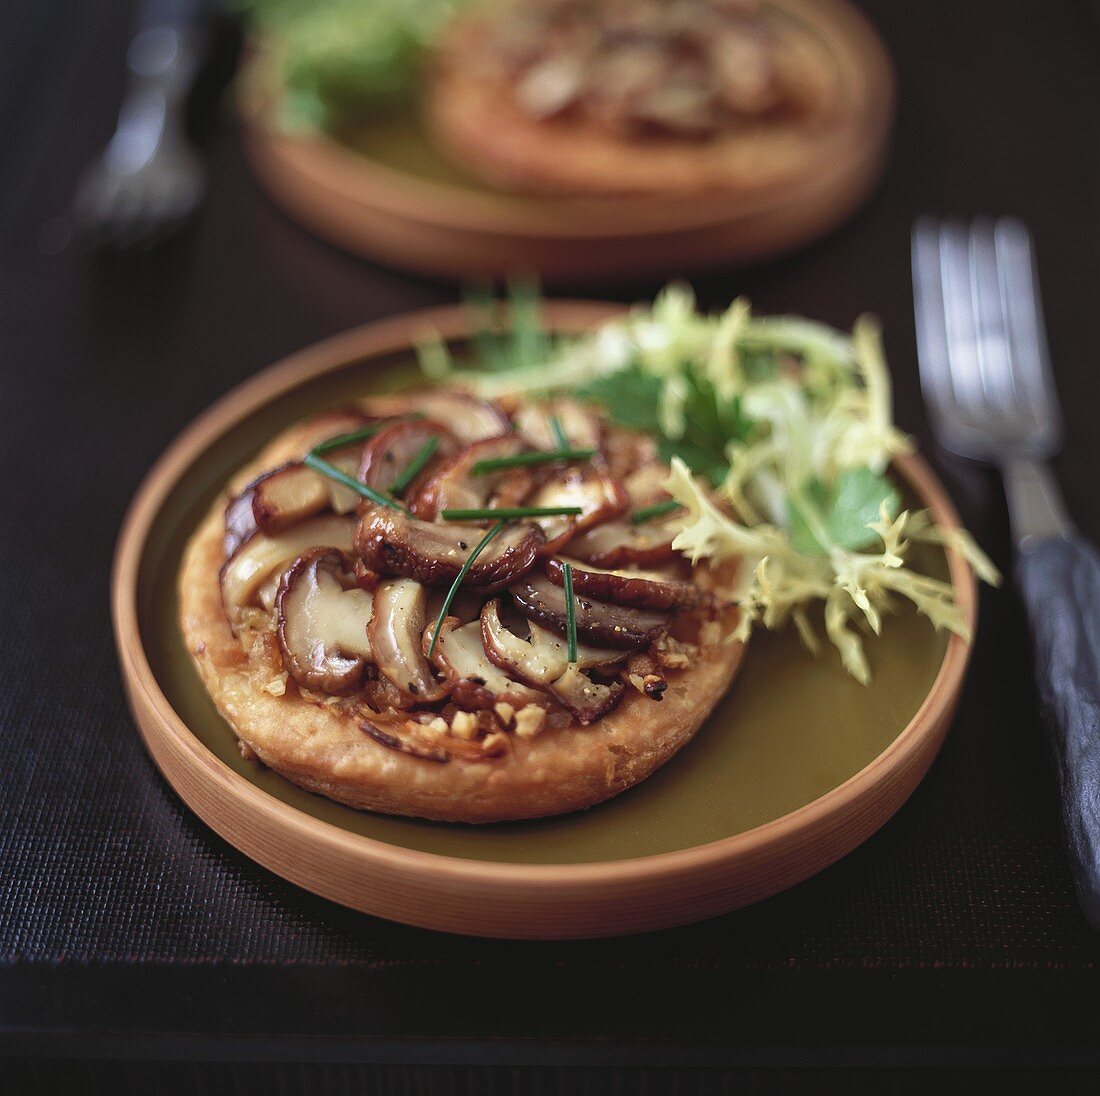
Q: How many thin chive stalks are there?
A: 9